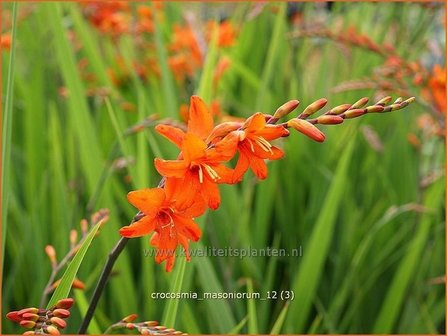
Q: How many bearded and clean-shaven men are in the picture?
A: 0